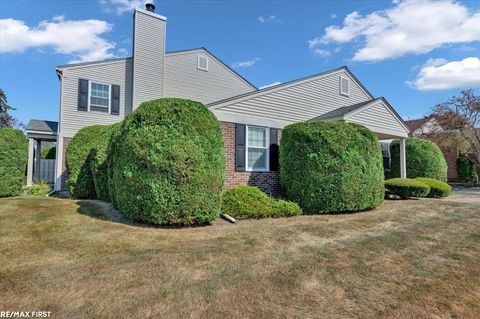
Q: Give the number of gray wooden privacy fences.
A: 1